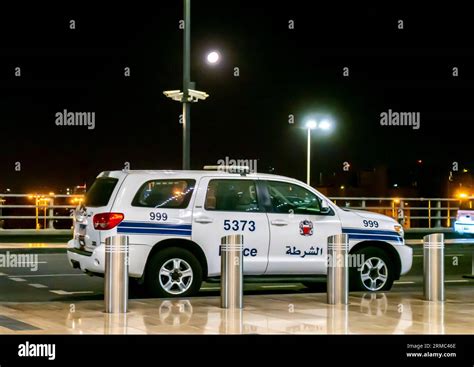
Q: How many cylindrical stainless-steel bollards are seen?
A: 4